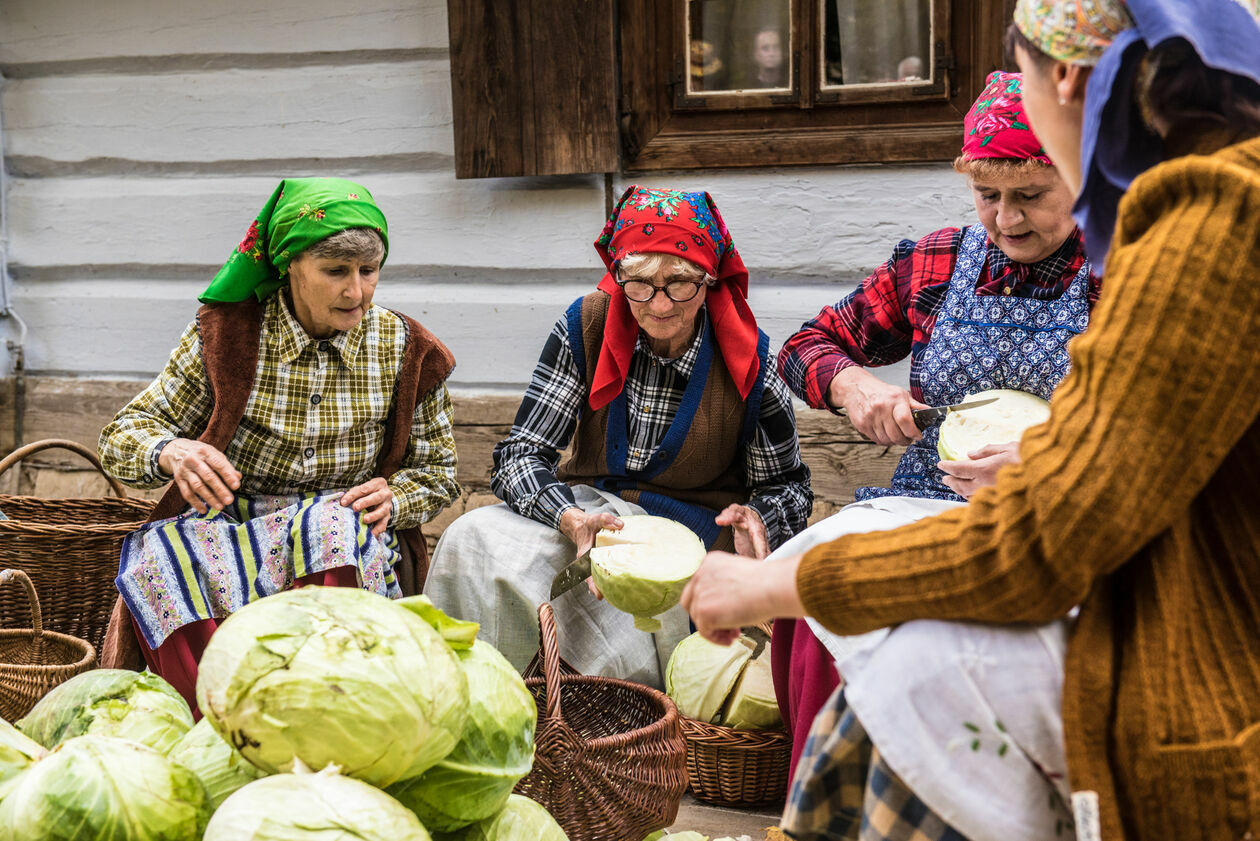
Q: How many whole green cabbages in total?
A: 8